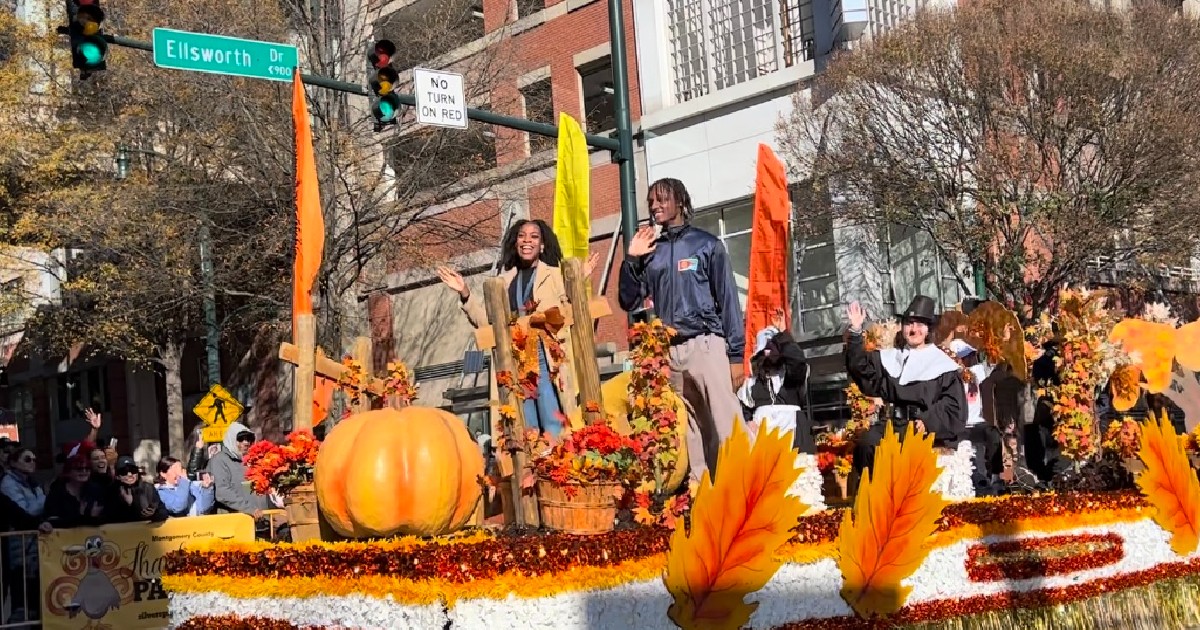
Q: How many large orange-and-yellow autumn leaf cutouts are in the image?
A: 3